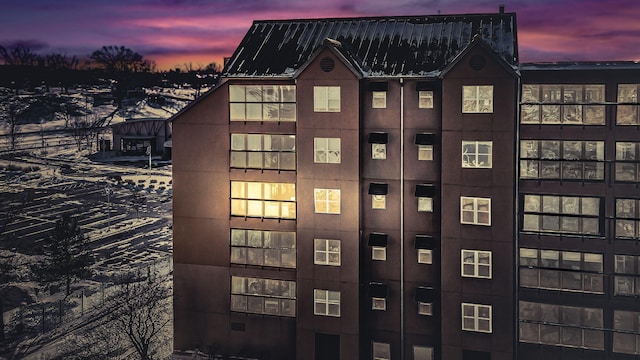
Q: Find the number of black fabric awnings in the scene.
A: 10